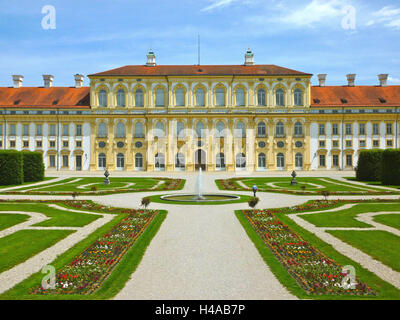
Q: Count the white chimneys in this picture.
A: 6